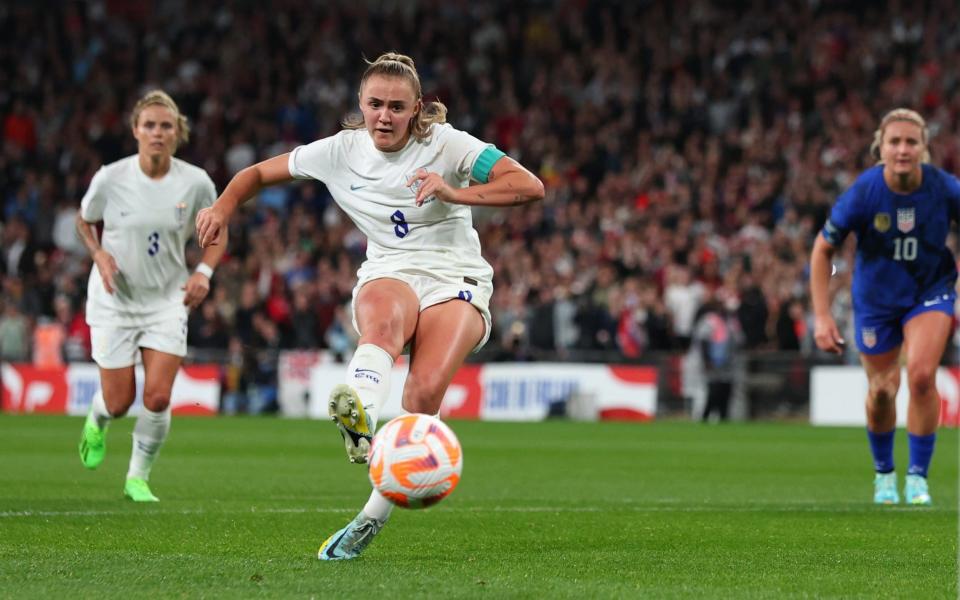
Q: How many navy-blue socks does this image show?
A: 2